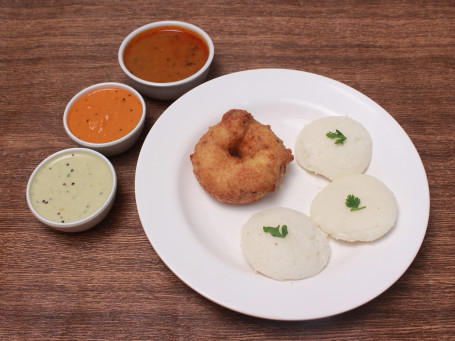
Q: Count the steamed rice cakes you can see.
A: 3